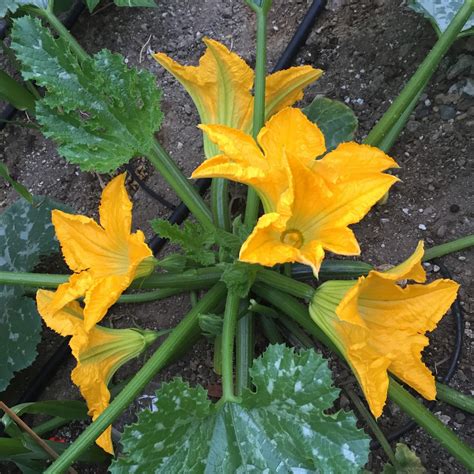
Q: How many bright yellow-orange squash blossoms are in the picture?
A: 6